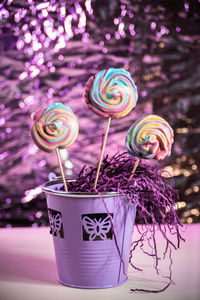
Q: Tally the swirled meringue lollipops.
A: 3